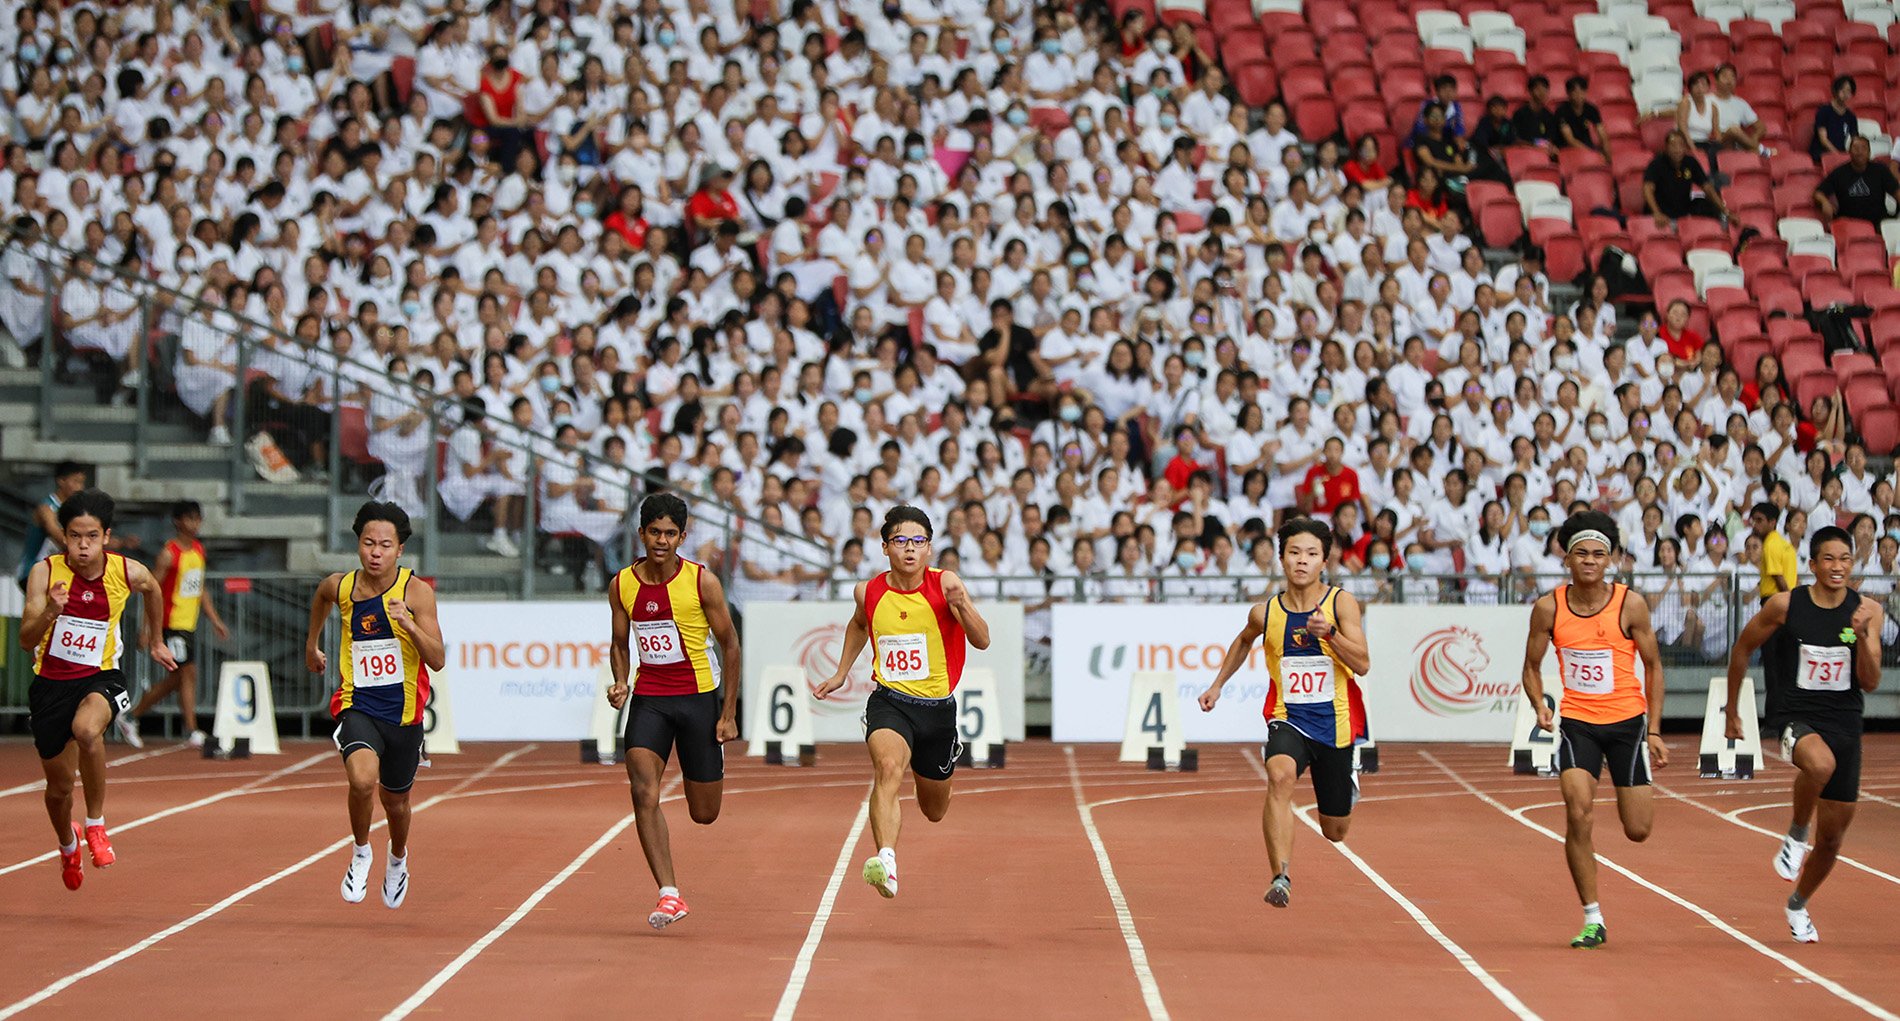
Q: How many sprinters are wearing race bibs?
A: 7